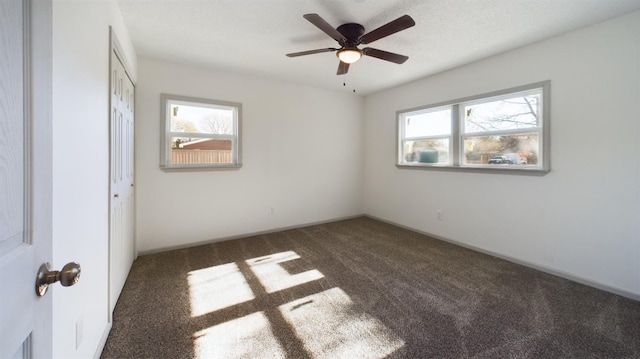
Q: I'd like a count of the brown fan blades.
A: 5